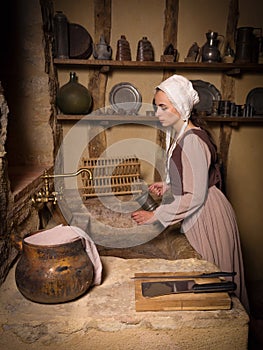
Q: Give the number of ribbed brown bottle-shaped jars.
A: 2